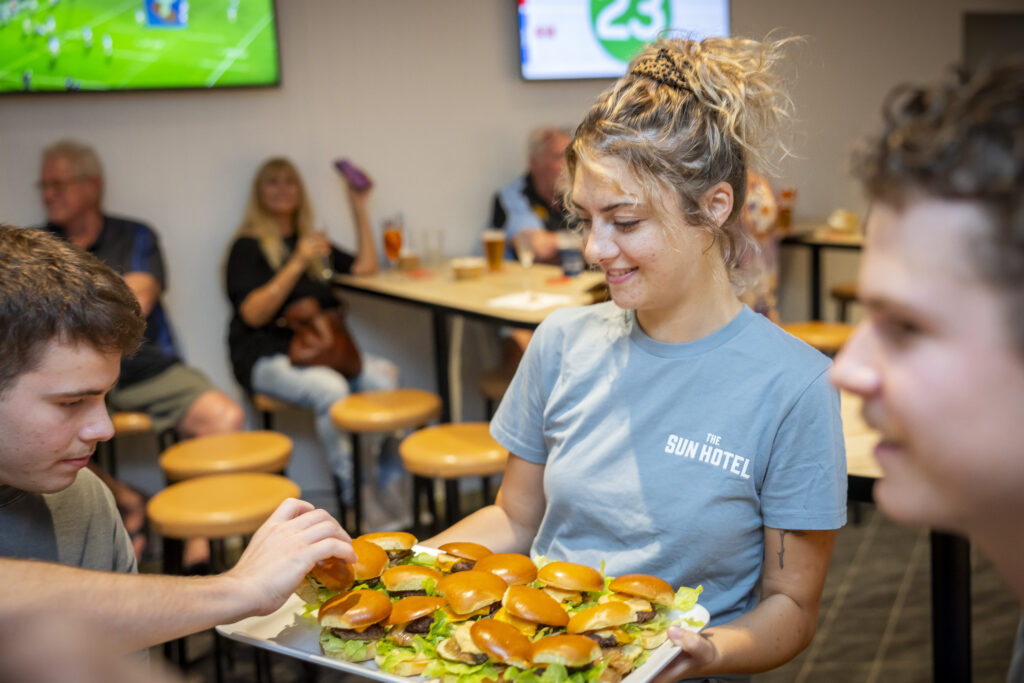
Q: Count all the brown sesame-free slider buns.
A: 15